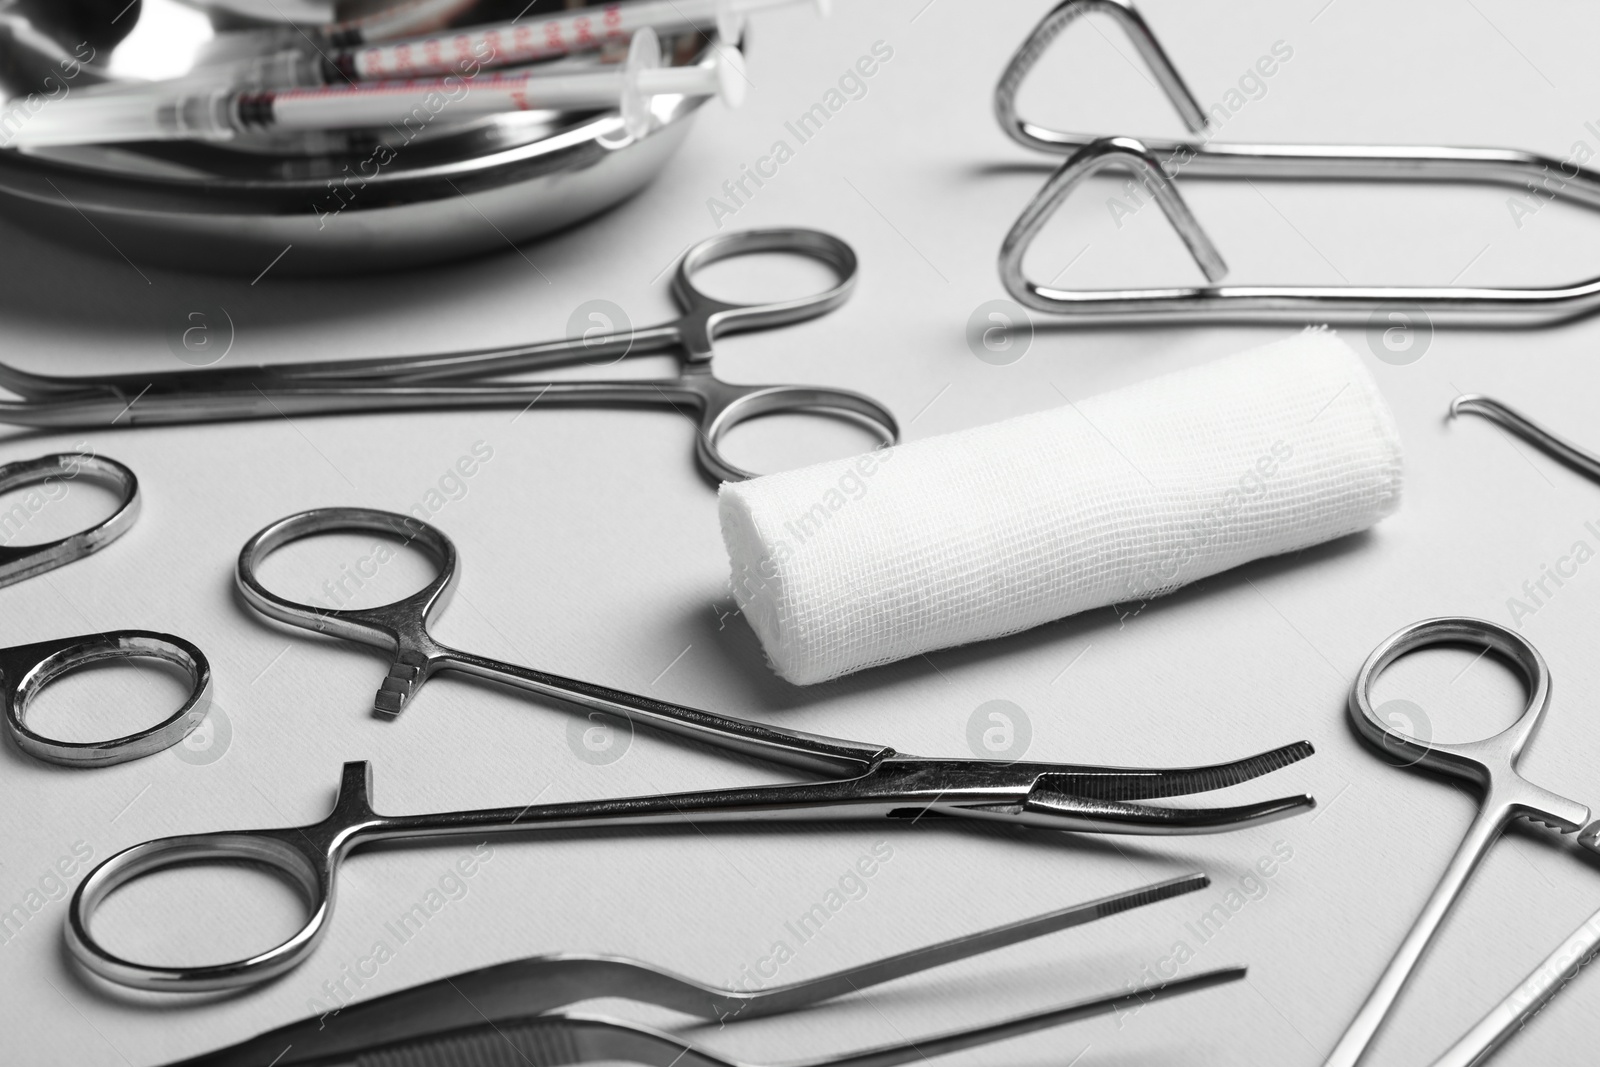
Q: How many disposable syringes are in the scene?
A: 2